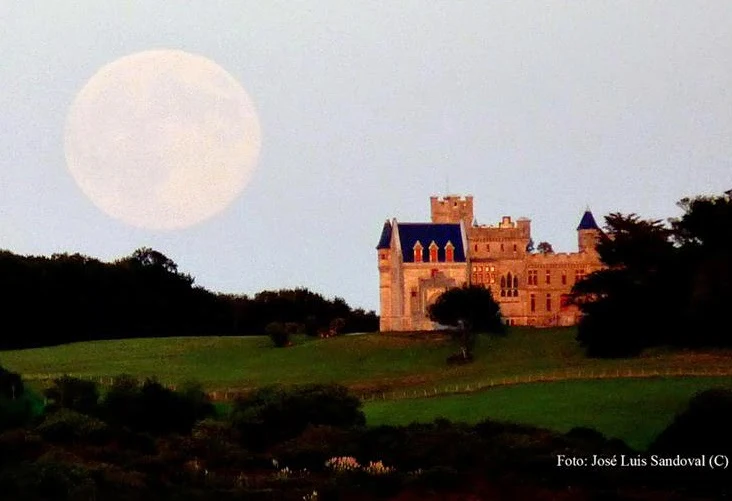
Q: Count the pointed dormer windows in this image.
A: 3